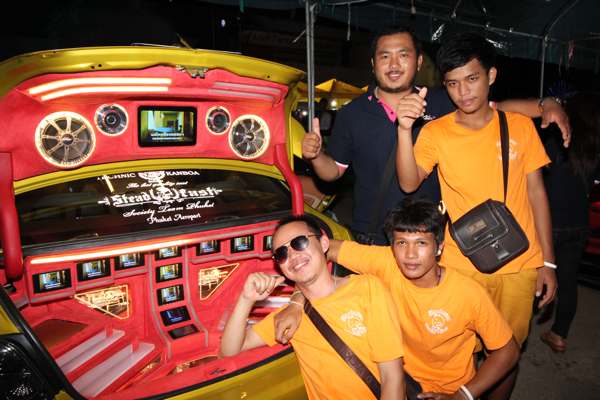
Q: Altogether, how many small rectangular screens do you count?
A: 11